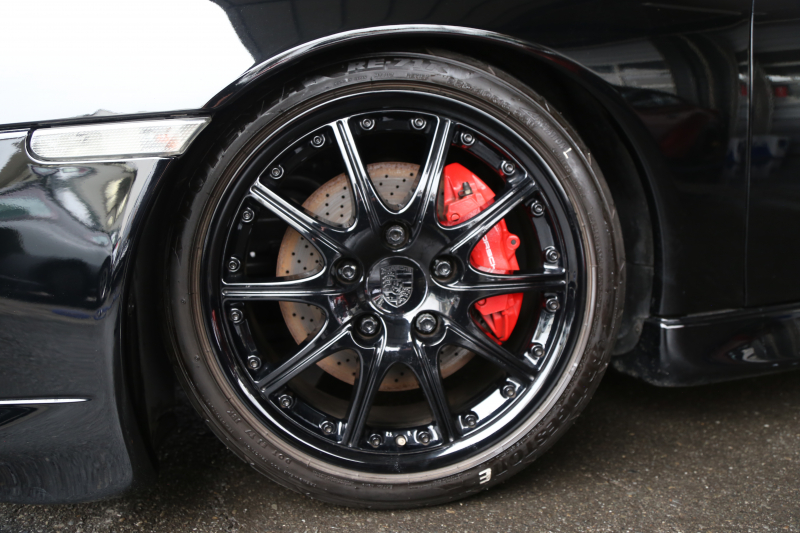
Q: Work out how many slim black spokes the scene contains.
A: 10